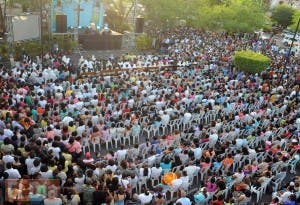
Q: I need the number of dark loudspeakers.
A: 2